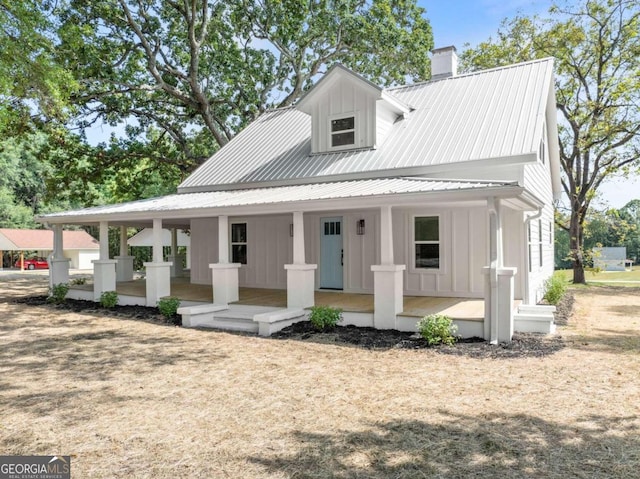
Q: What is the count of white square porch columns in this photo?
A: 9